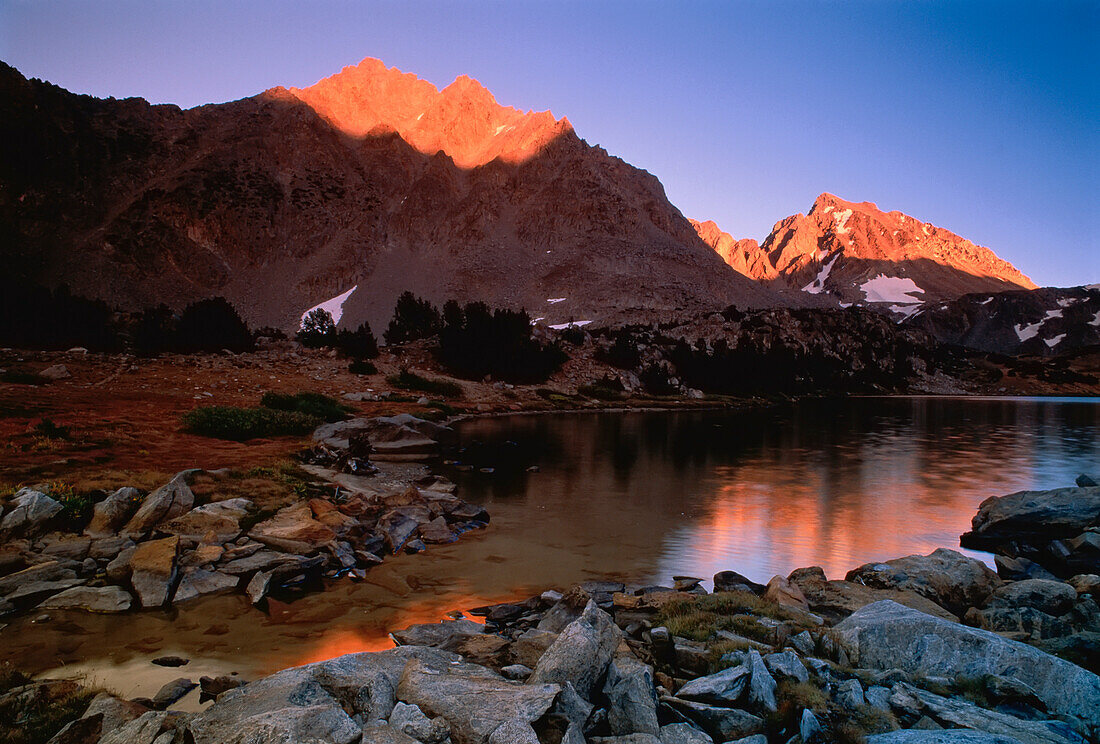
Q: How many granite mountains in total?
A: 2